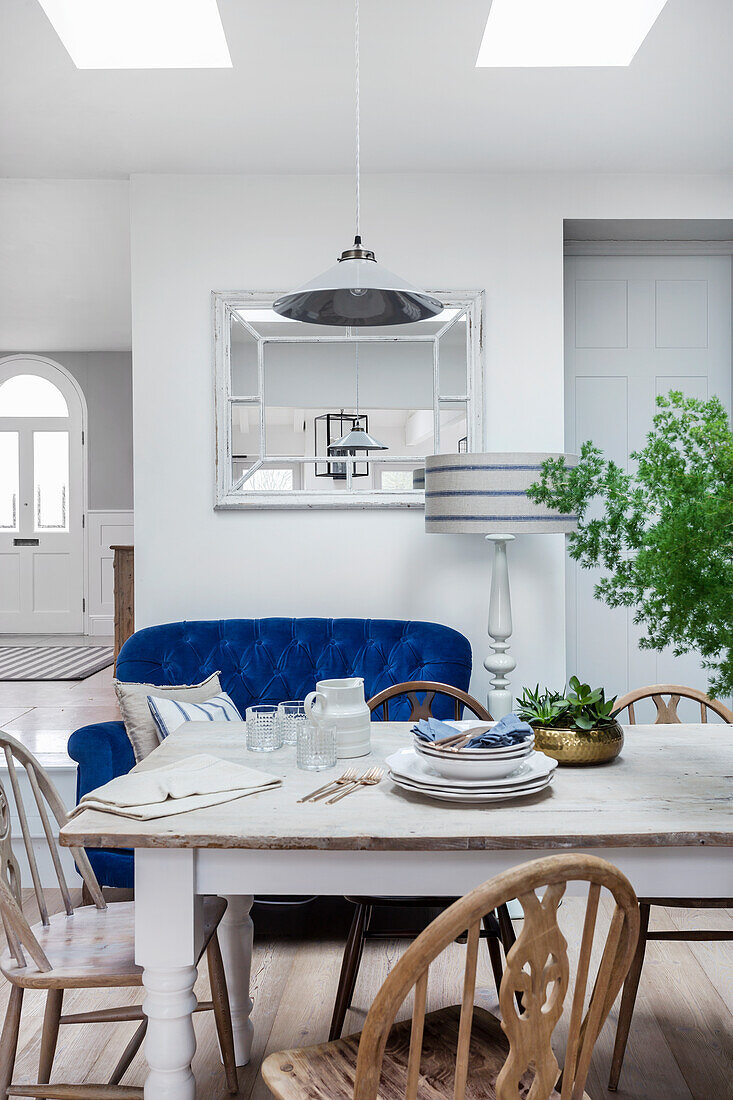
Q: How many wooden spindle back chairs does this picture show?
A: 4